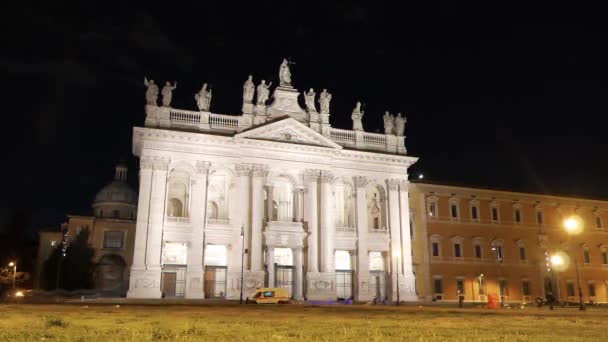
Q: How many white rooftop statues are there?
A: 11